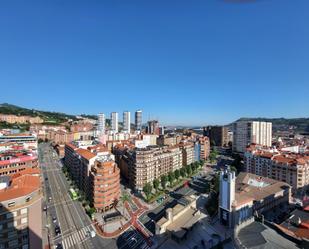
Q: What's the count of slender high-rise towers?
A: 4